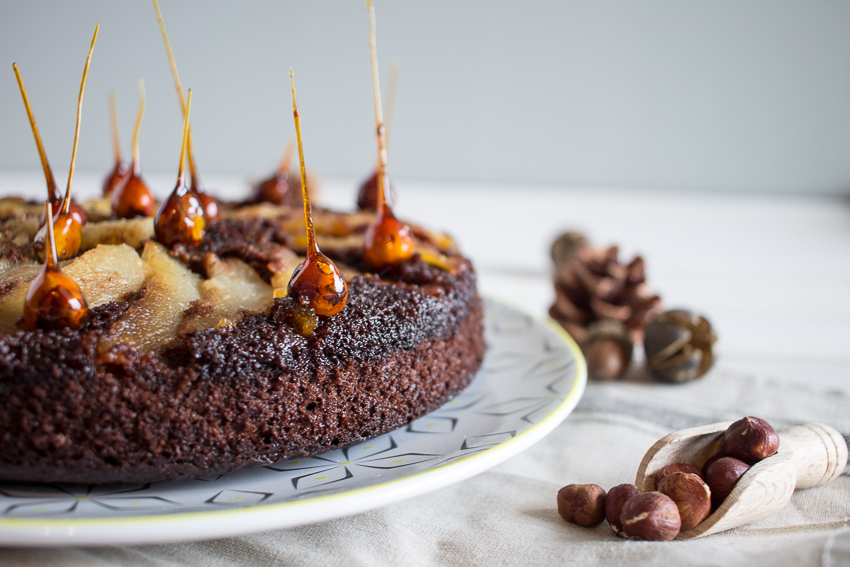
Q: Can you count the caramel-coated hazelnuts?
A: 11